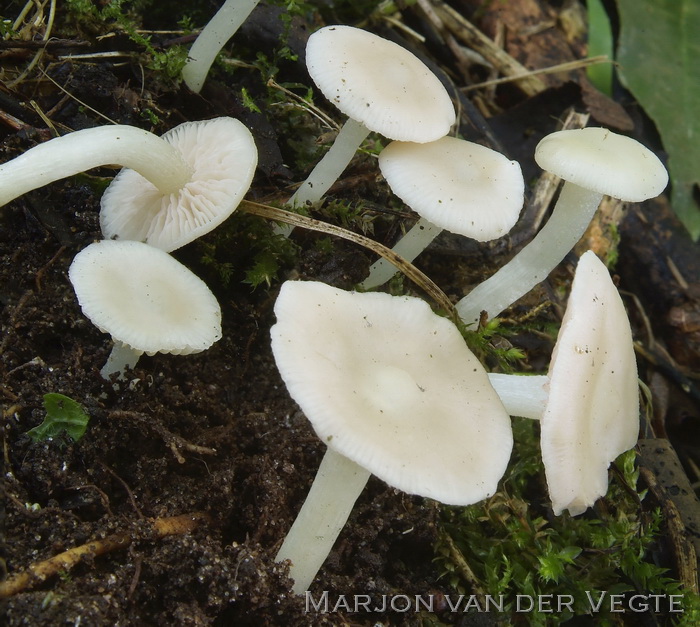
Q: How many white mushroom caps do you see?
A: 7